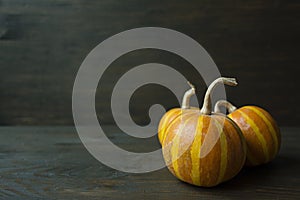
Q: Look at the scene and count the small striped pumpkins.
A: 3